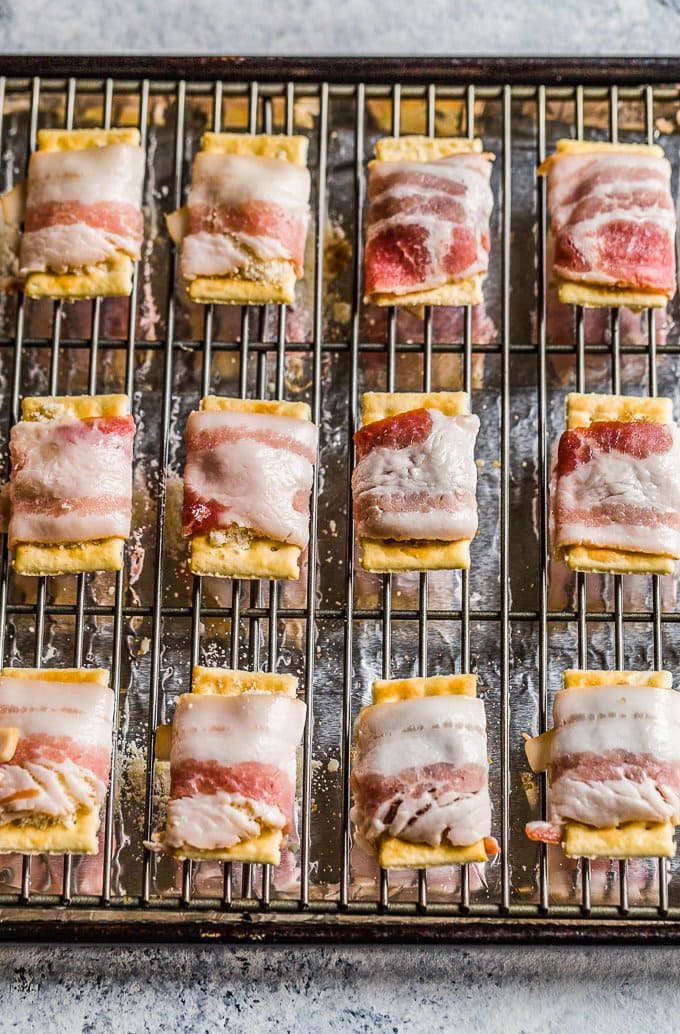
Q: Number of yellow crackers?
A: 12